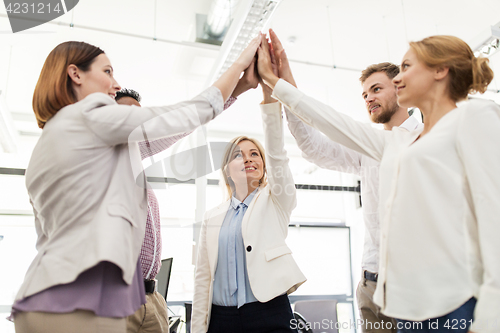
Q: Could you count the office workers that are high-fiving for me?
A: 5